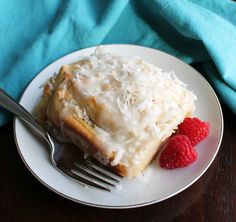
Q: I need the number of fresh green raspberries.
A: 0